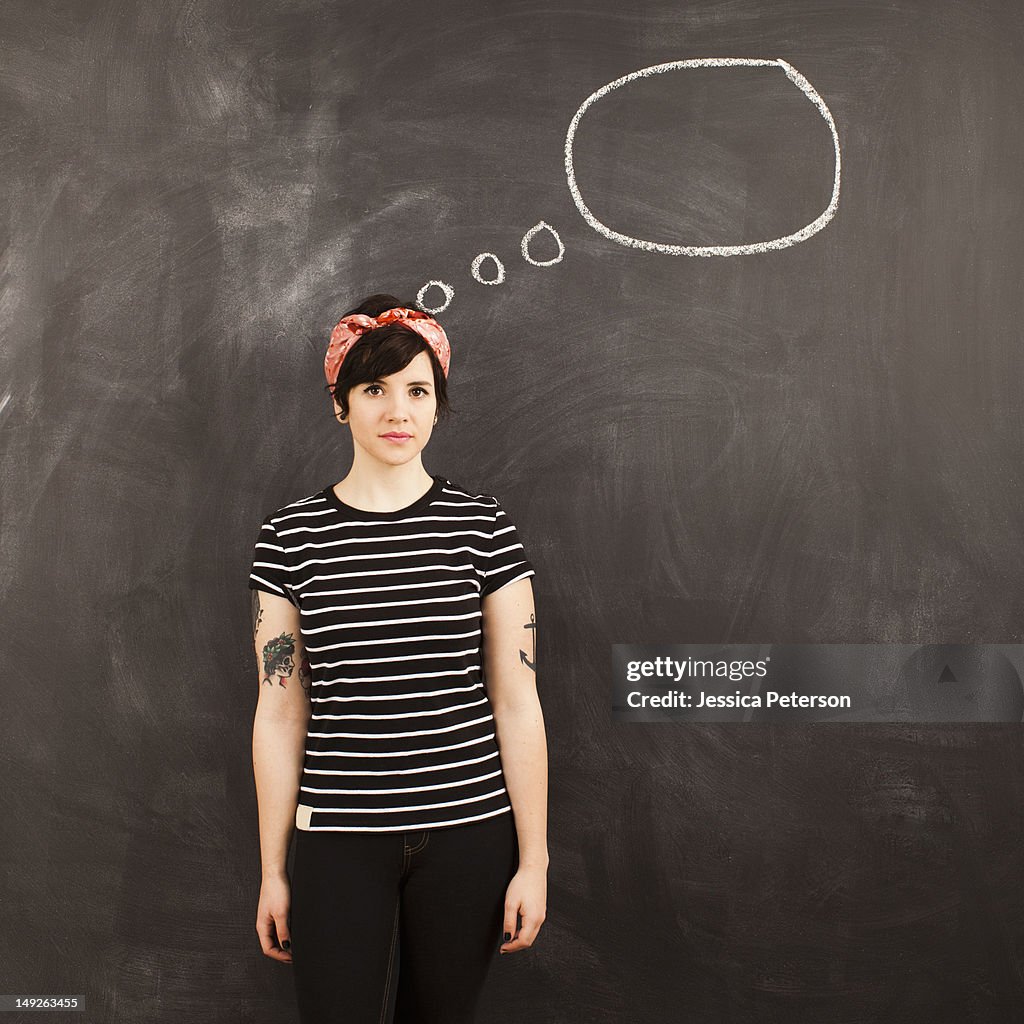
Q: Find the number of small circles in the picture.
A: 3